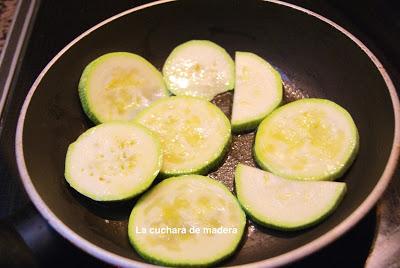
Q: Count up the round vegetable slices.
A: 6